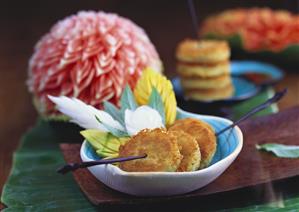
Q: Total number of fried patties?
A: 7